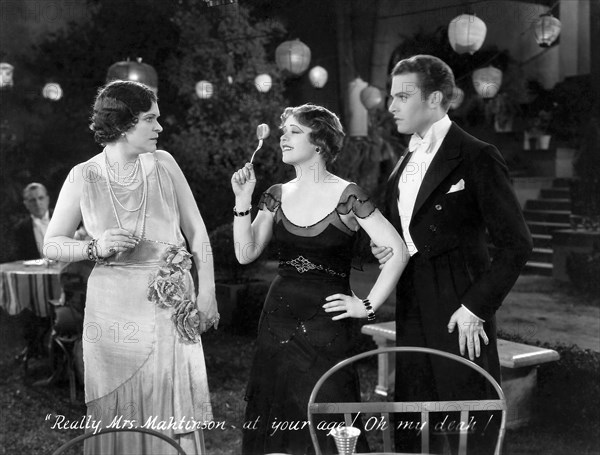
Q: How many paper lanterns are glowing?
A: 12